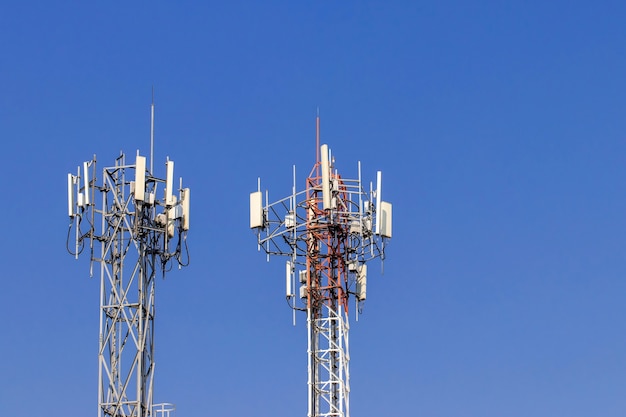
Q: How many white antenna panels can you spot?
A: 11